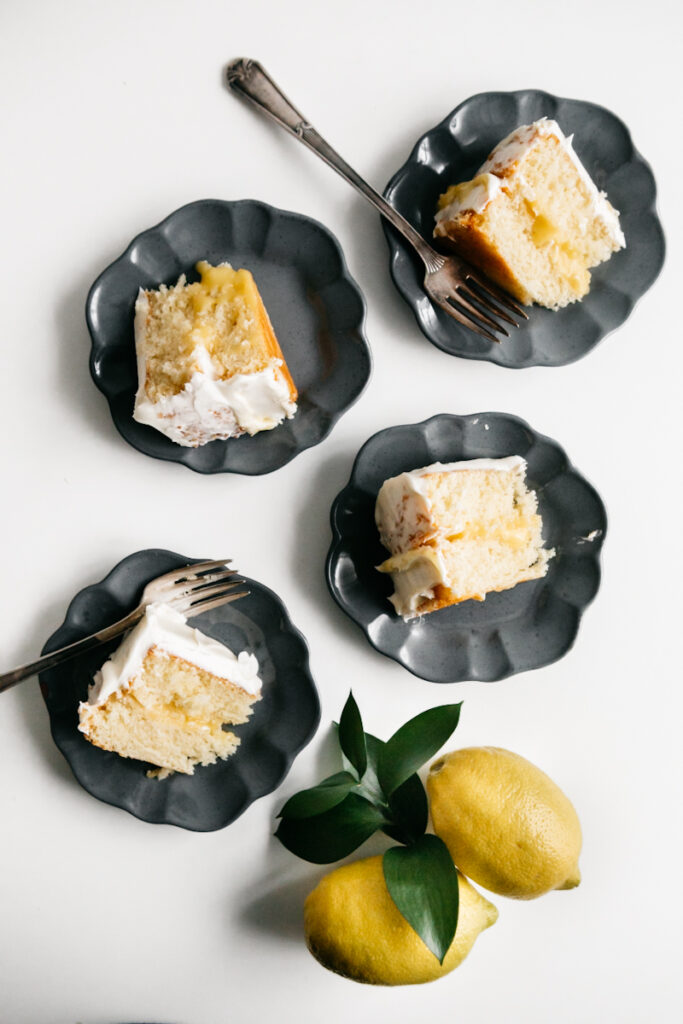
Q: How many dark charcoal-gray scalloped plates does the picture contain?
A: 4